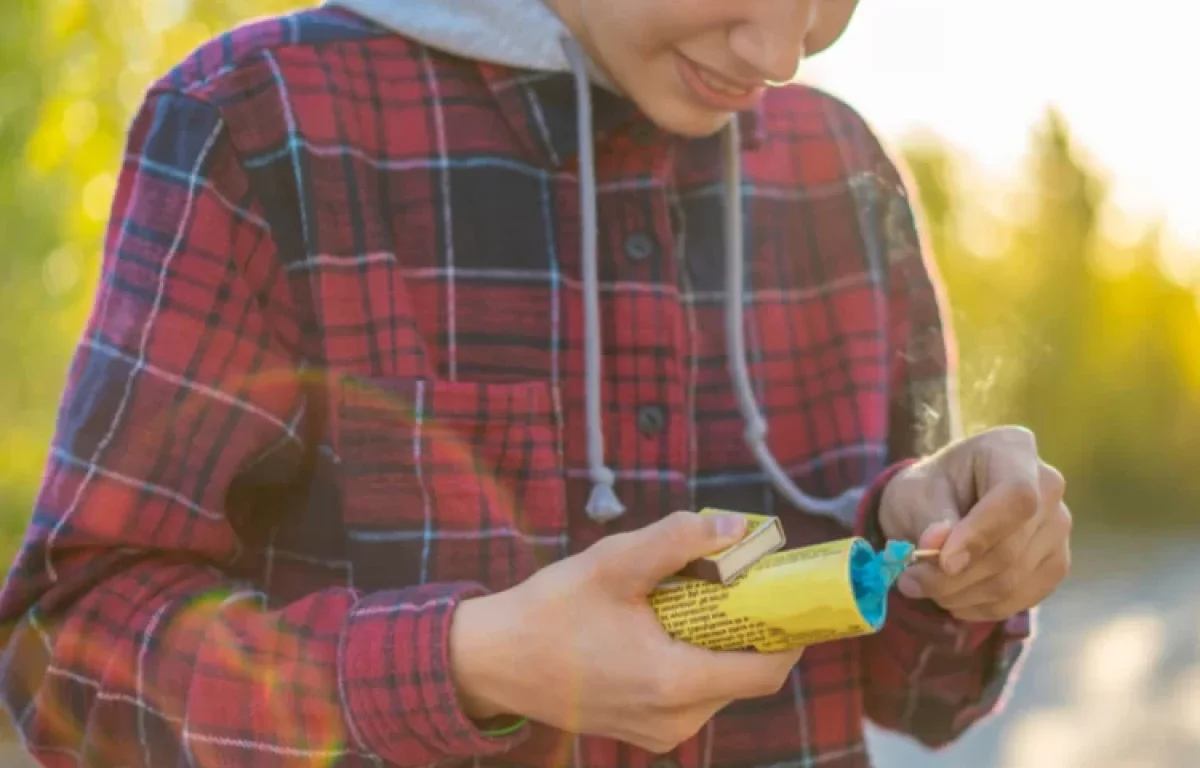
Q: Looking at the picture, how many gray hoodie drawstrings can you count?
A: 2